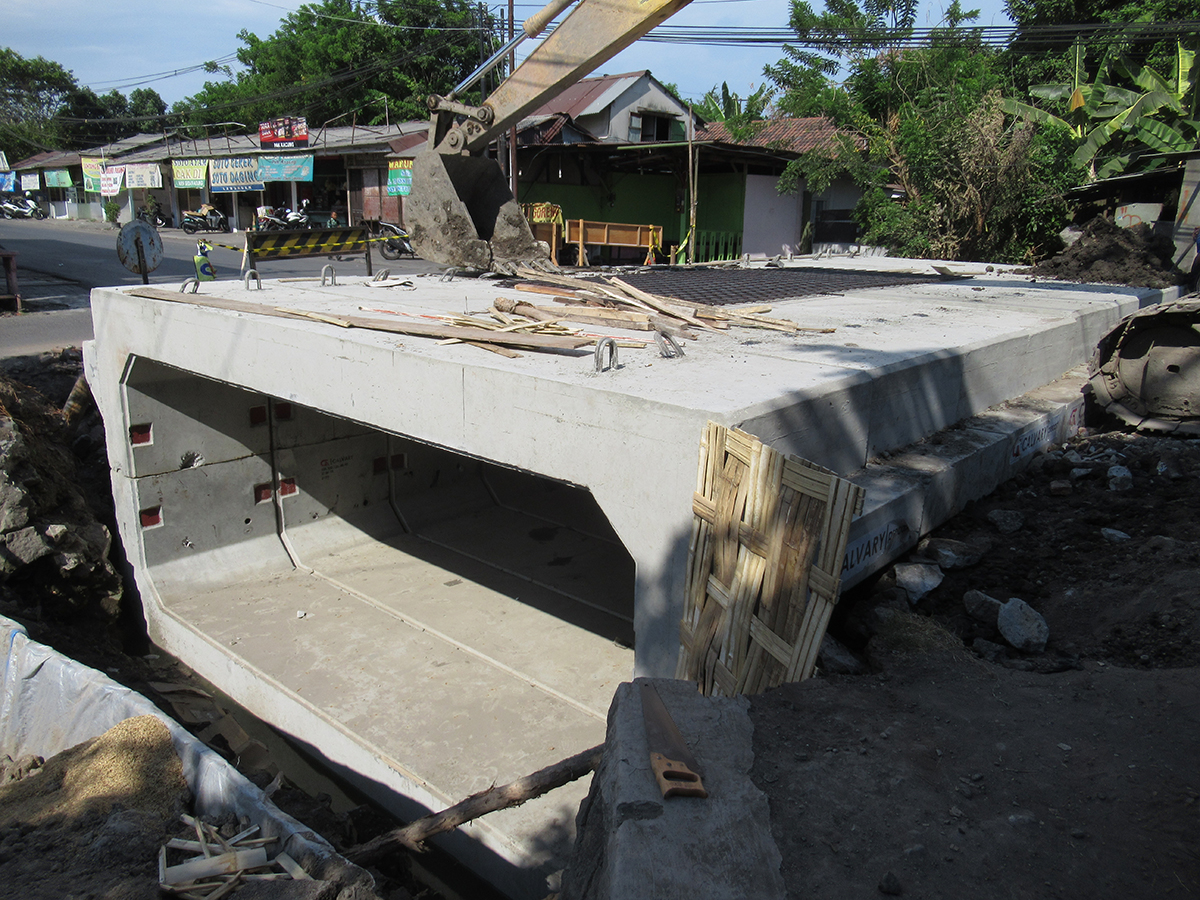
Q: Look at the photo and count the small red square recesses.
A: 8